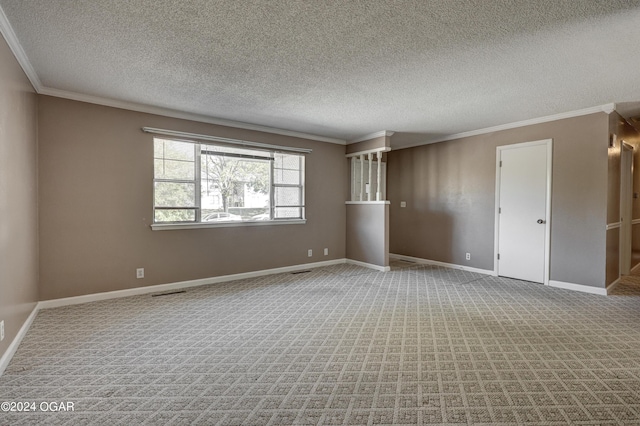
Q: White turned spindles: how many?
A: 4